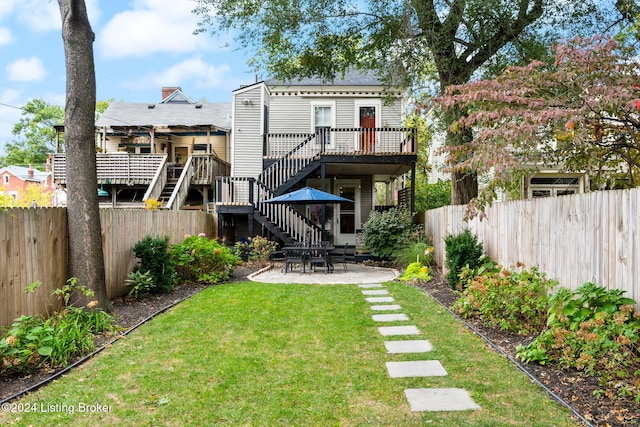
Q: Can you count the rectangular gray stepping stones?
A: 9